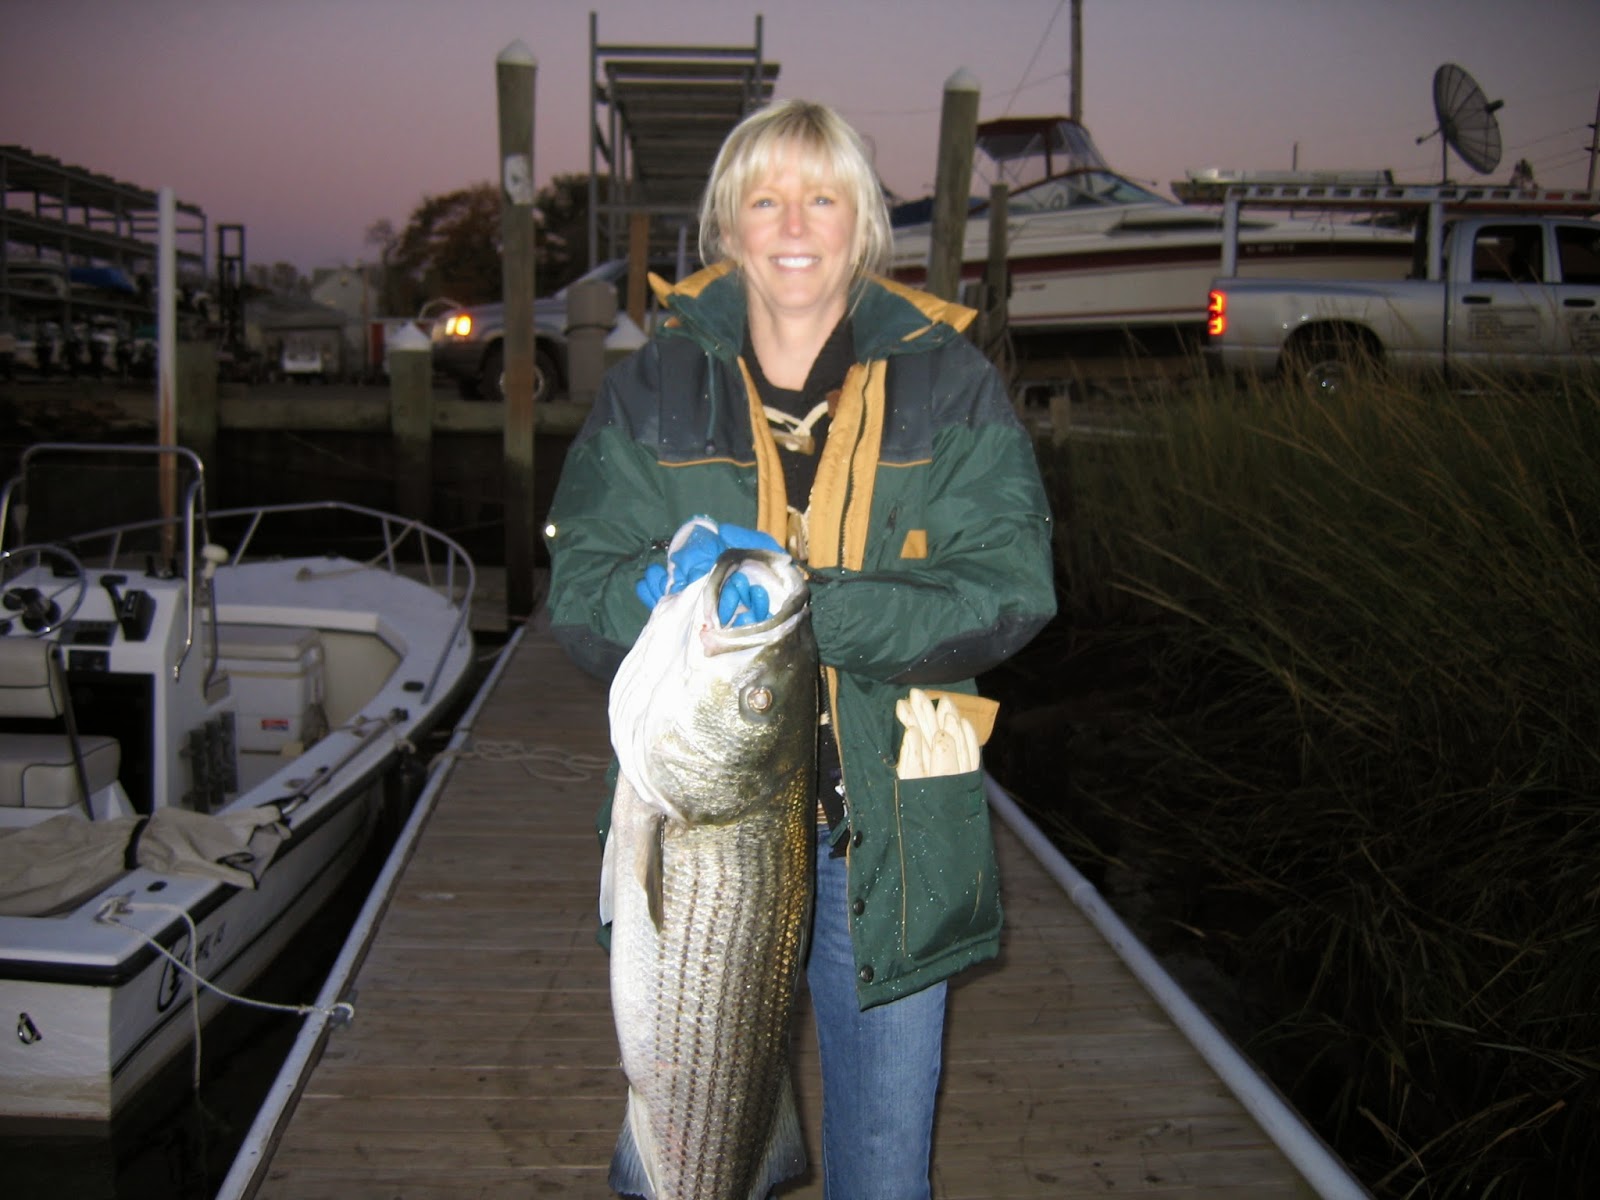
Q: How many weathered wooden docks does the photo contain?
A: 1